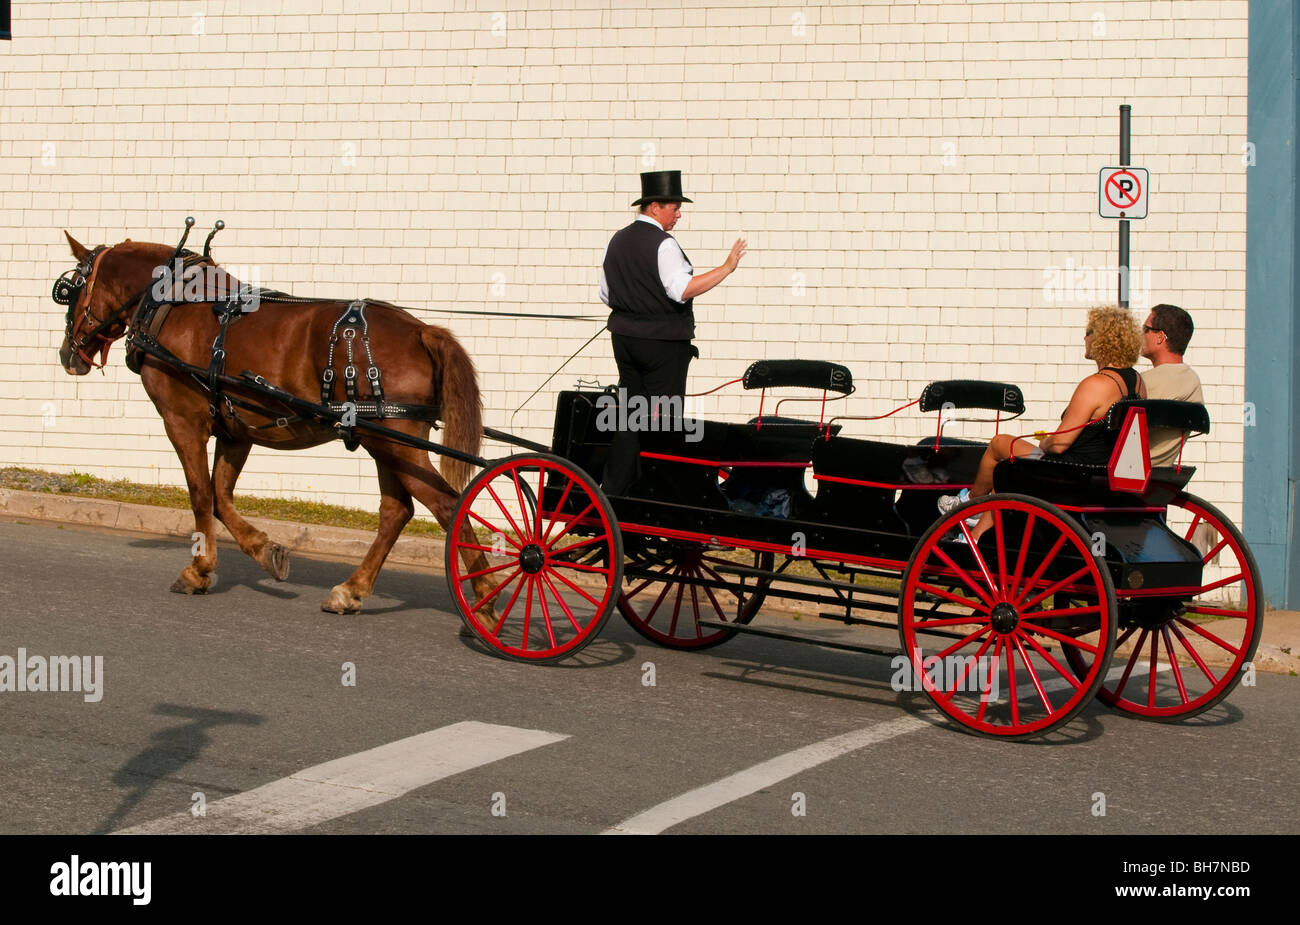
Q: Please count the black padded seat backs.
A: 3